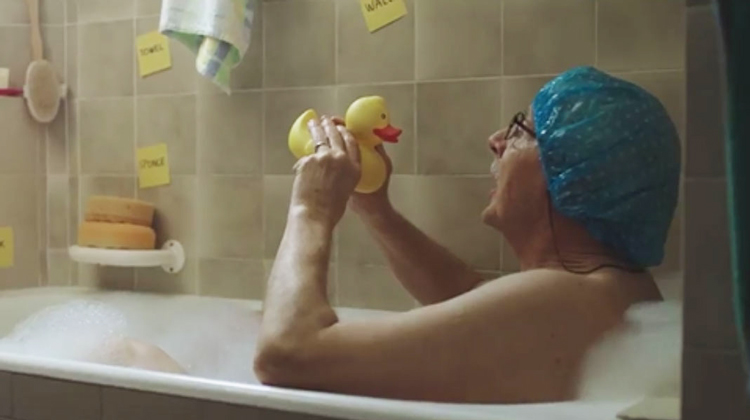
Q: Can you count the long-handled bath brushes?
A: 1